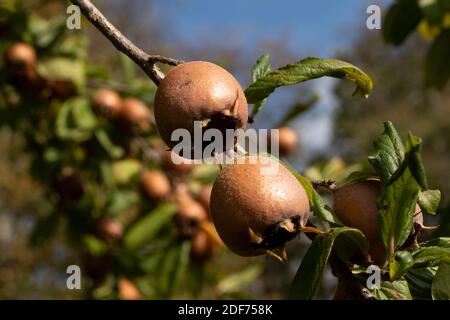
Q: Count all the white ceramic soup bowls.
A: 0